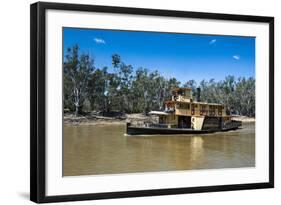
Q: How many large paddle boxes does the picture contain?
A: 1